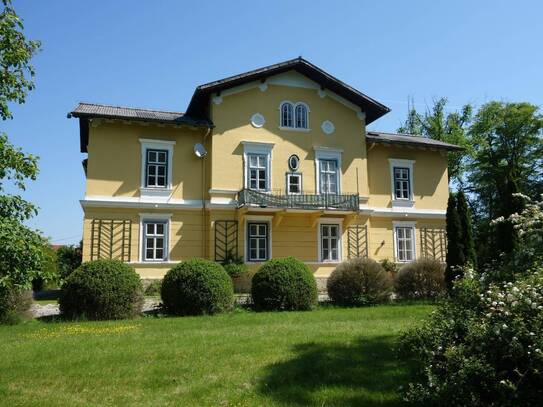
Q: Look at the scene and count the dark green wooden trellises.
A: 4